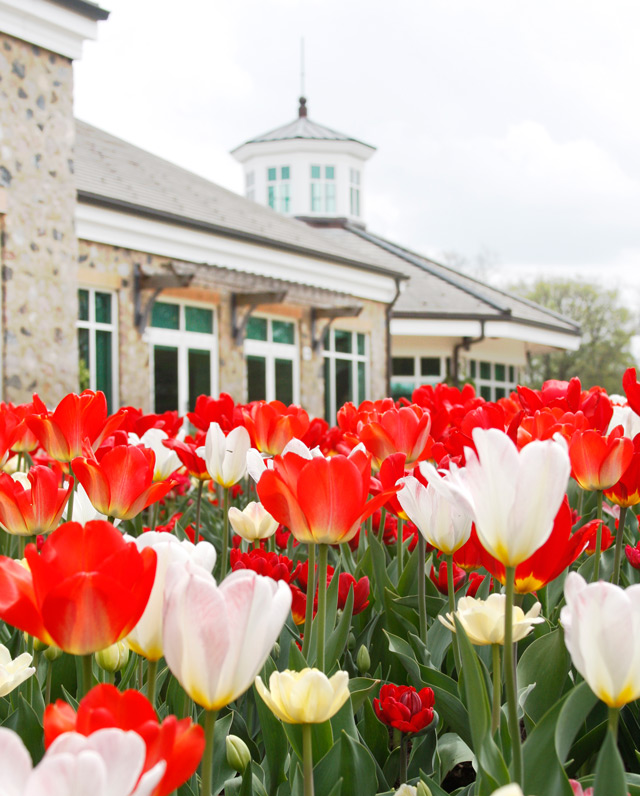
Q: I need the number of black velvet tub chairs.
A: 0